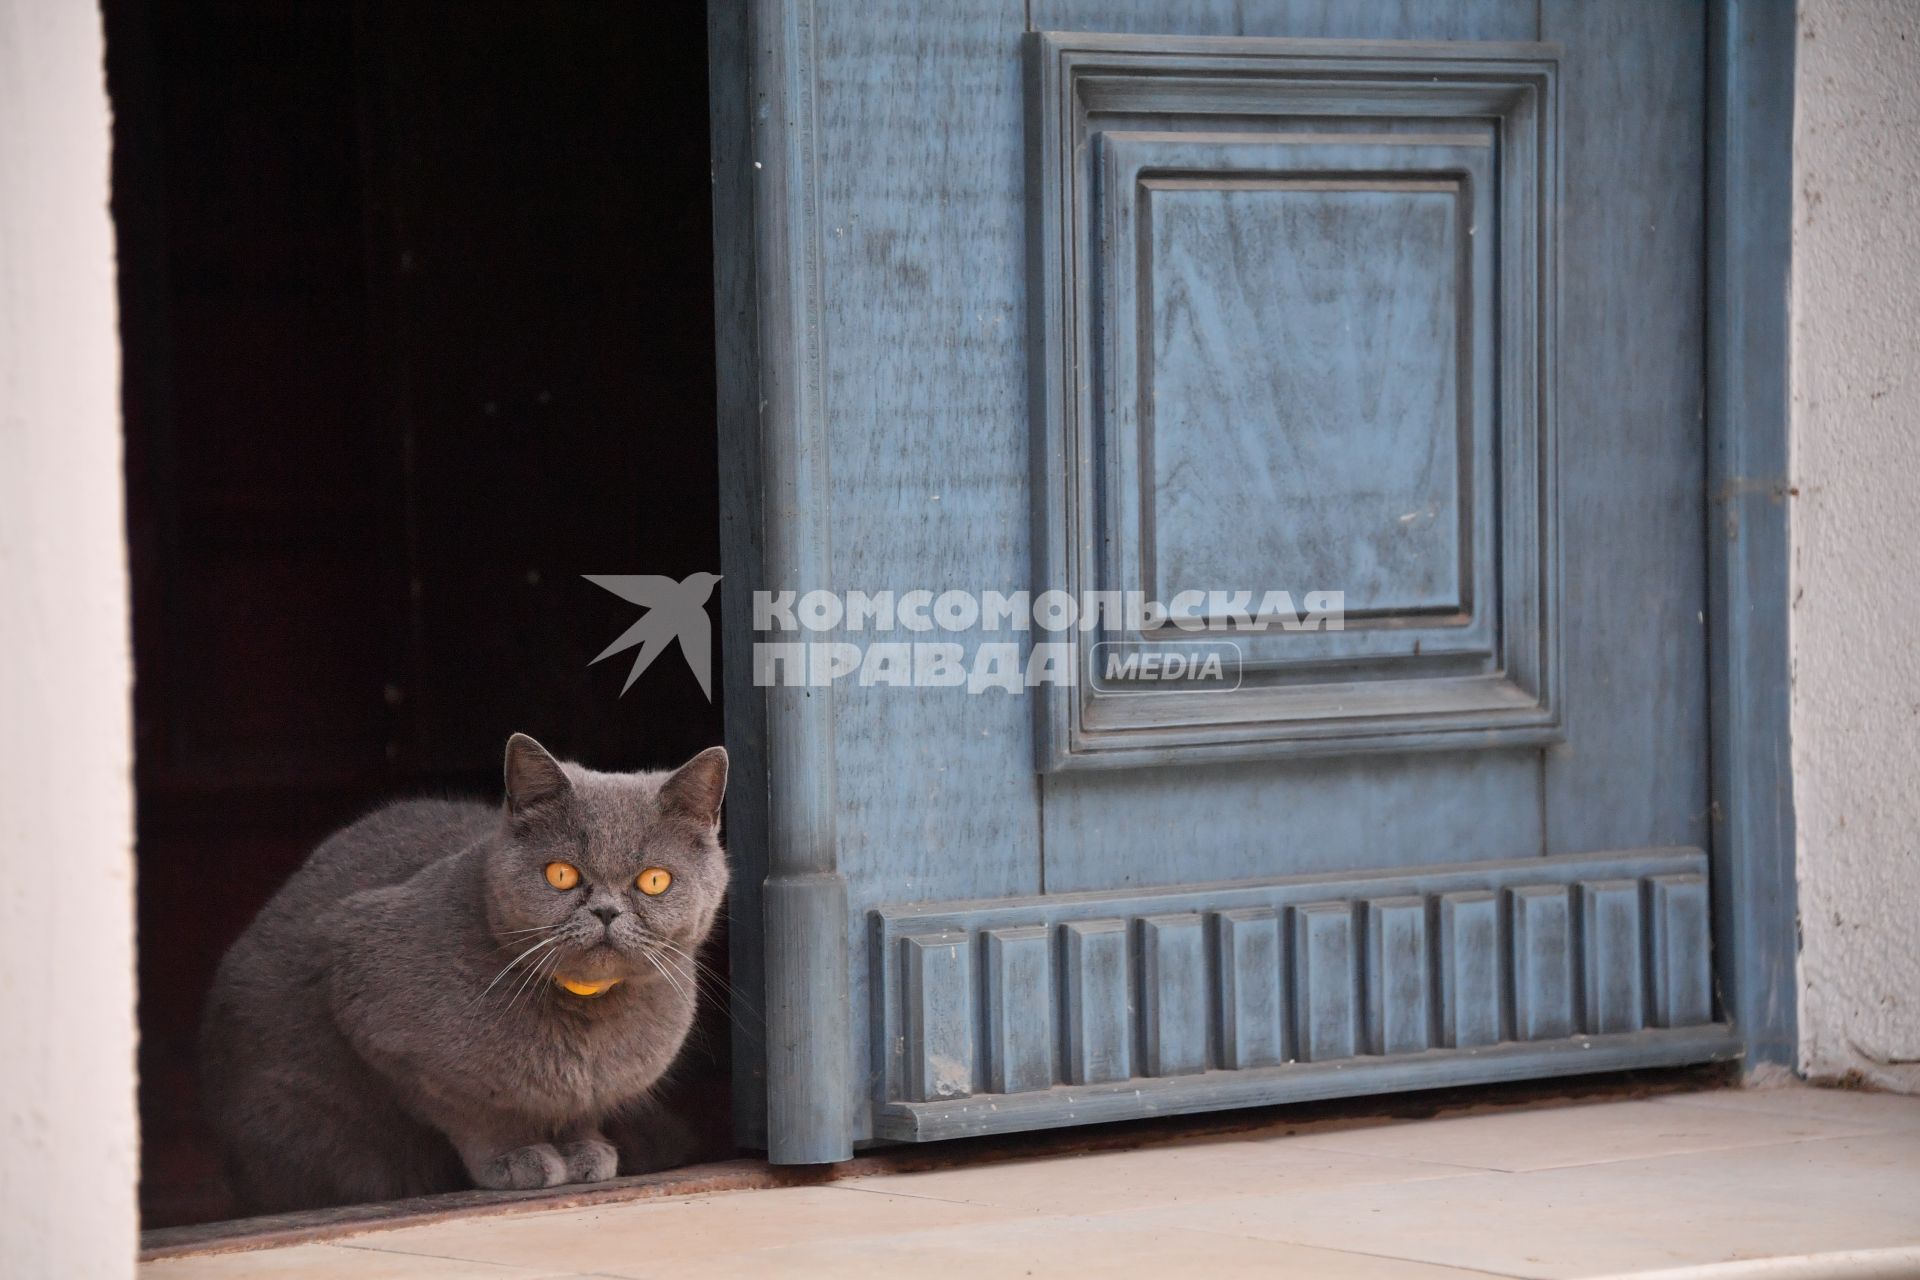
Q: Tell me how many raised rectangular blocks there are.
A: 11